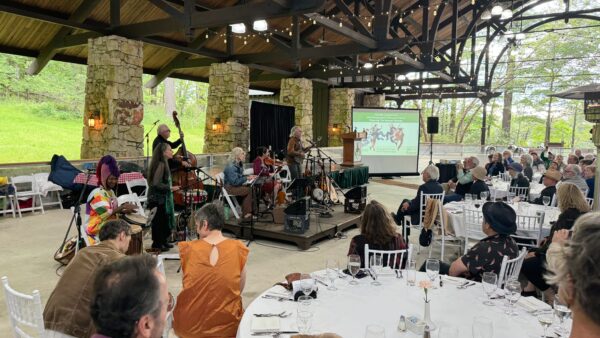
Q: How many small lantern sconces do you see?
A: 3